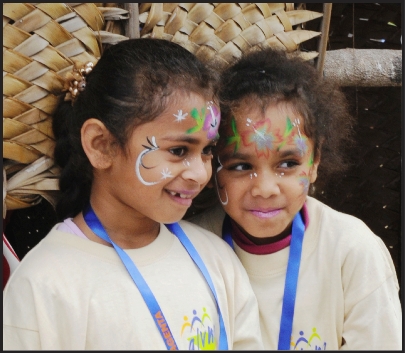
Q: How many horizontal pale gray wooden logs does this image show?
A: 1